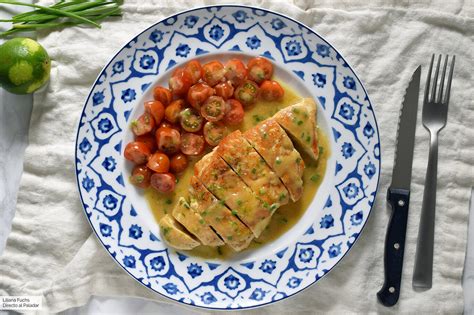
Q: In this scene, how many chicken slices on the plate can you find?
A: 7